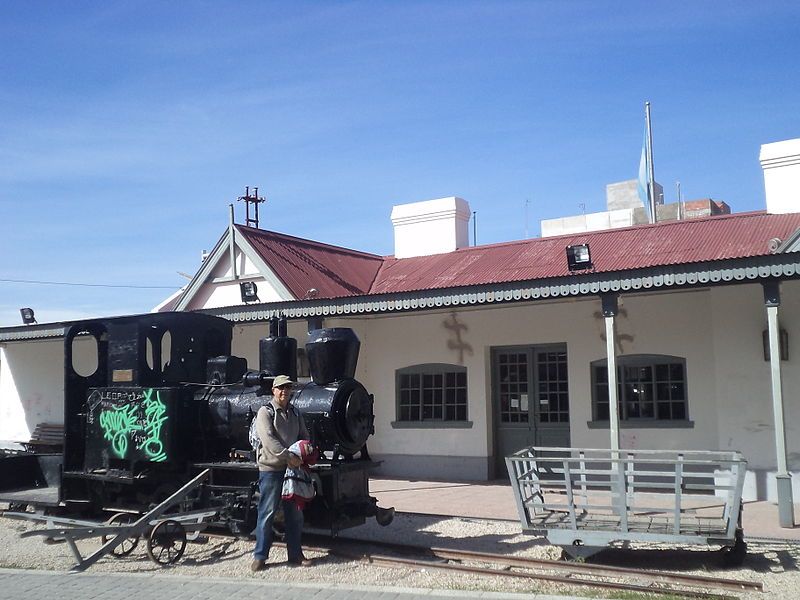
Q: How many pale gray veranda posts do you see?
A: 2